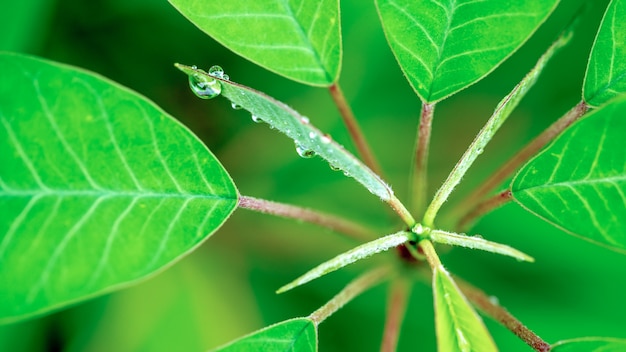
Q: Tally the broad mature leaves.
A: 7